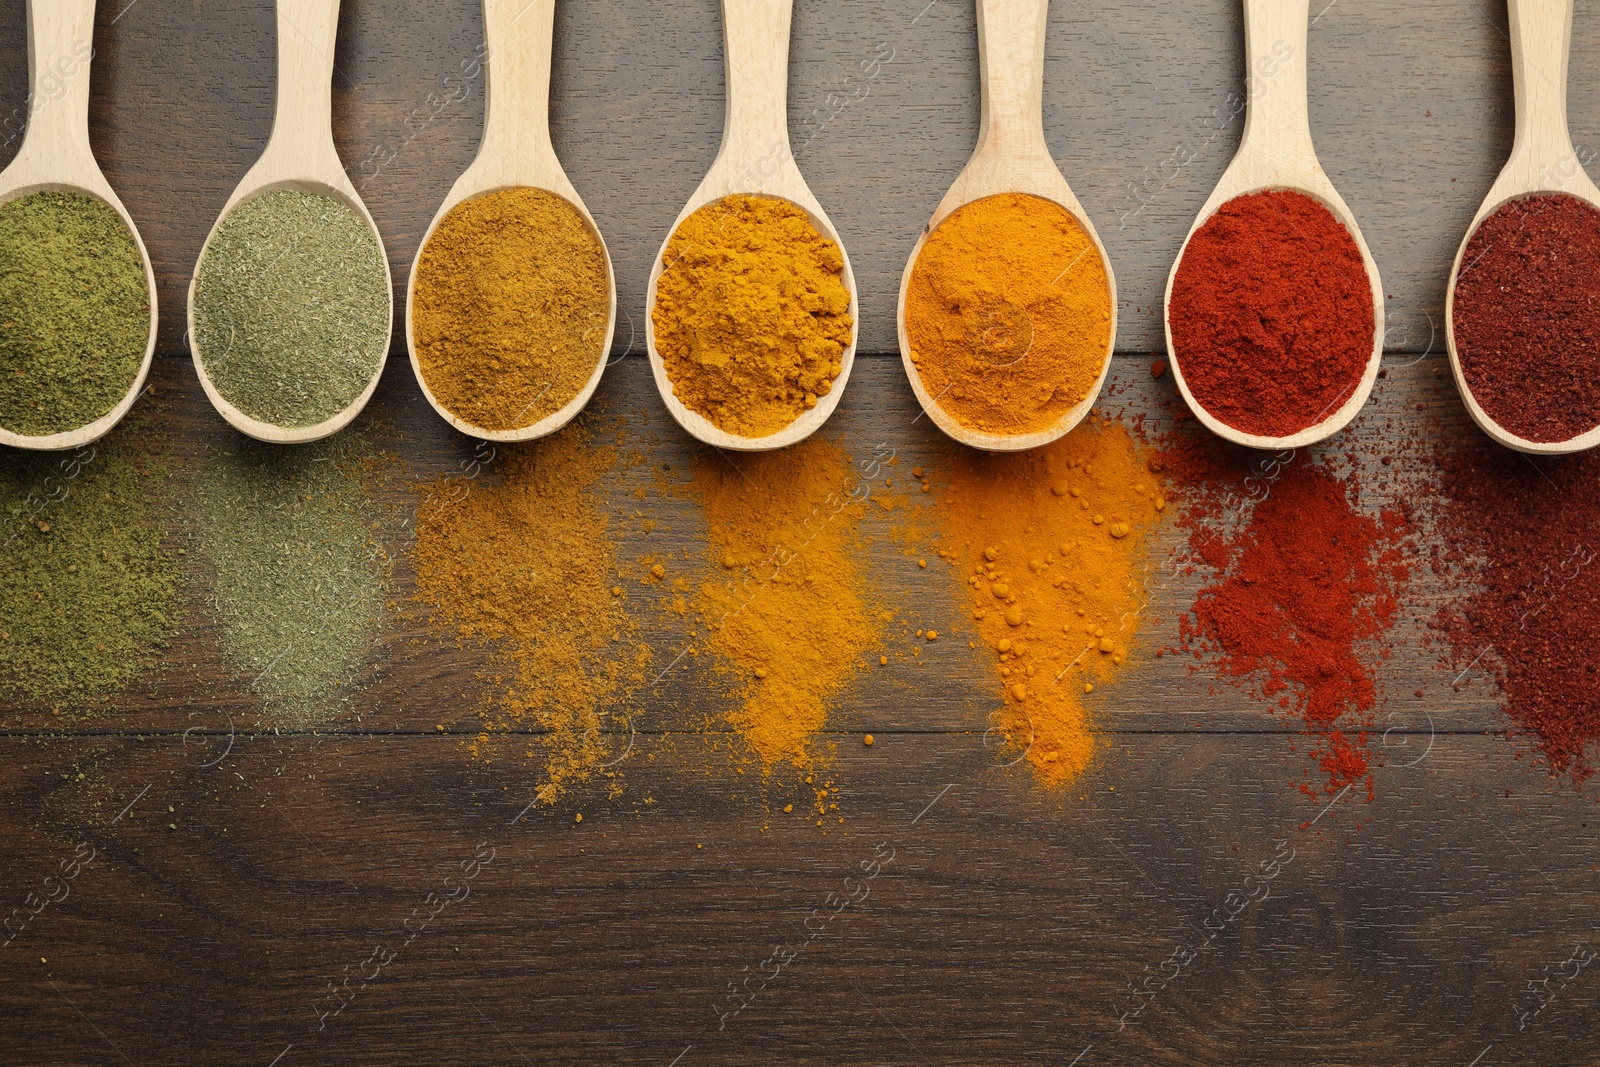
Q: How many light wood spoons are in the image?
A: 7